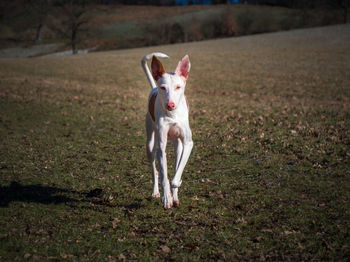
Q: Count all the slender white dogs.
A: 1